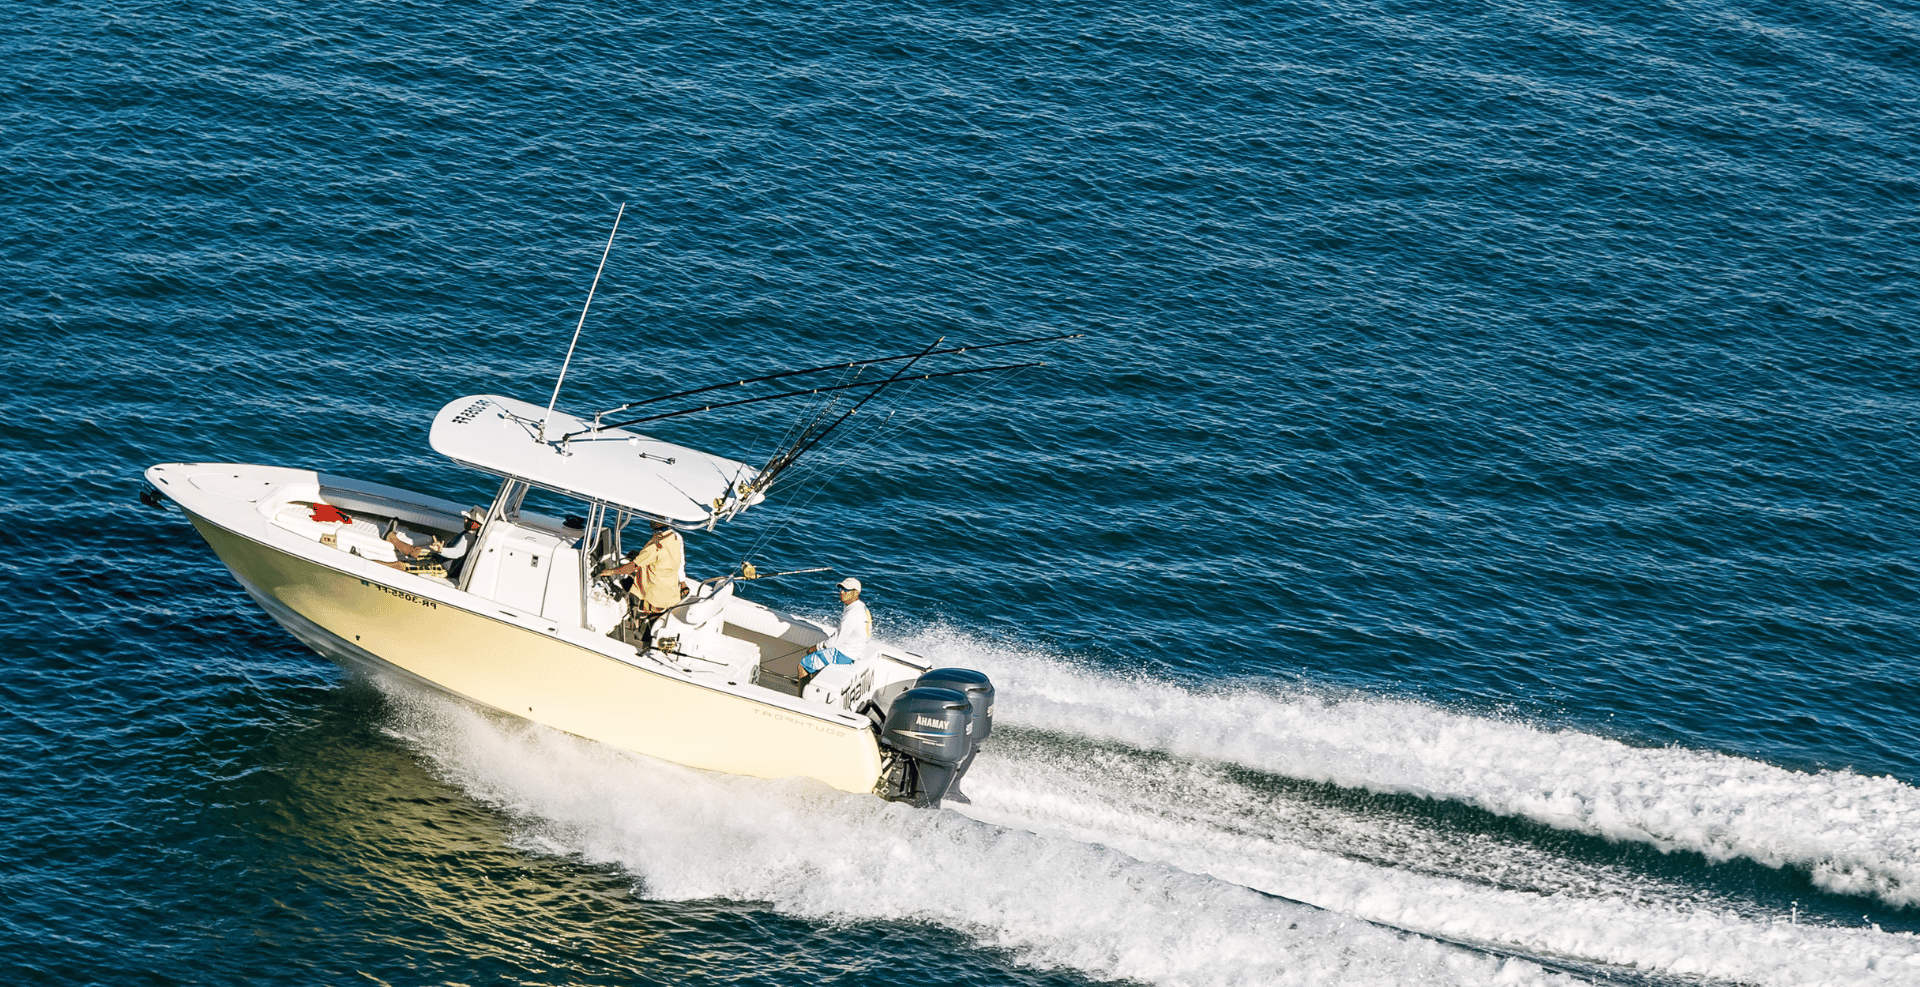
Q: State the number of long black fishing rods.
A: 3